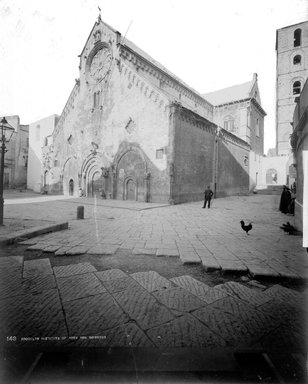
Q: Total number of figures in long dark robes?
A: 2